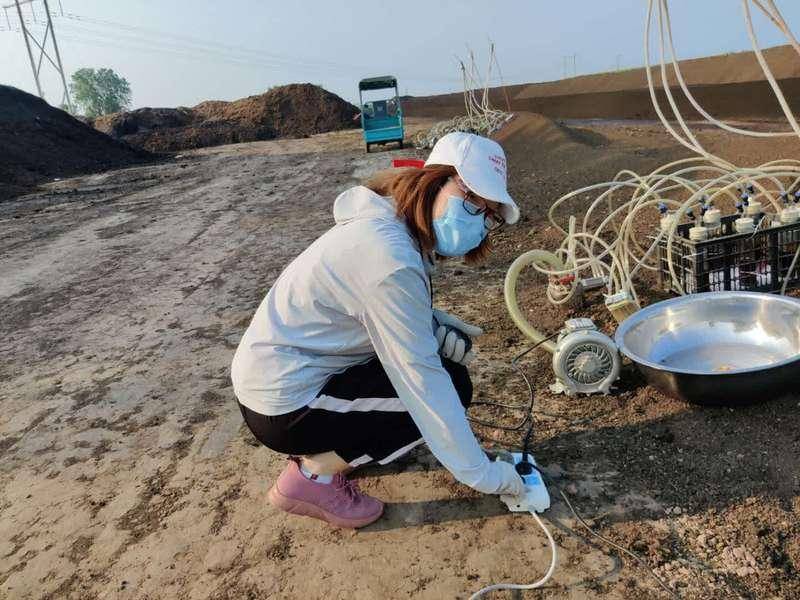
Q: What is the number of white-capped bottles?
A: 6